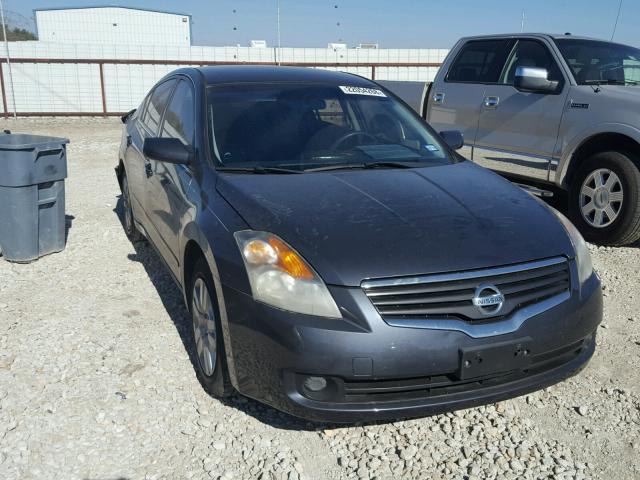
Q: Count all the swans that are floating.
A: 0